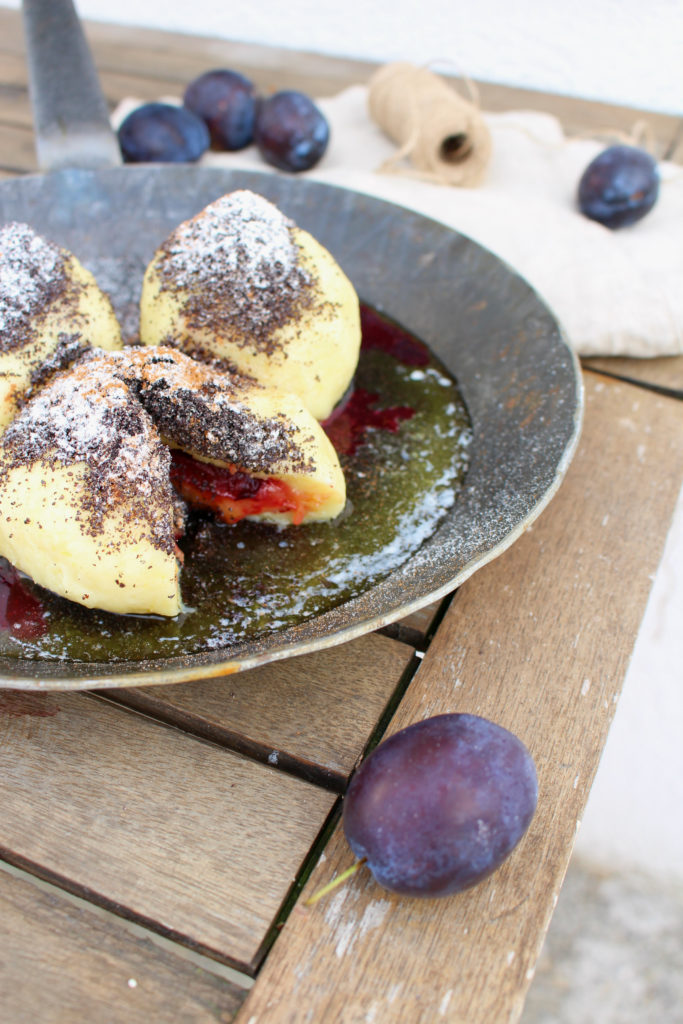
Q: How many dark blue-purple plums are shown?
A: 5